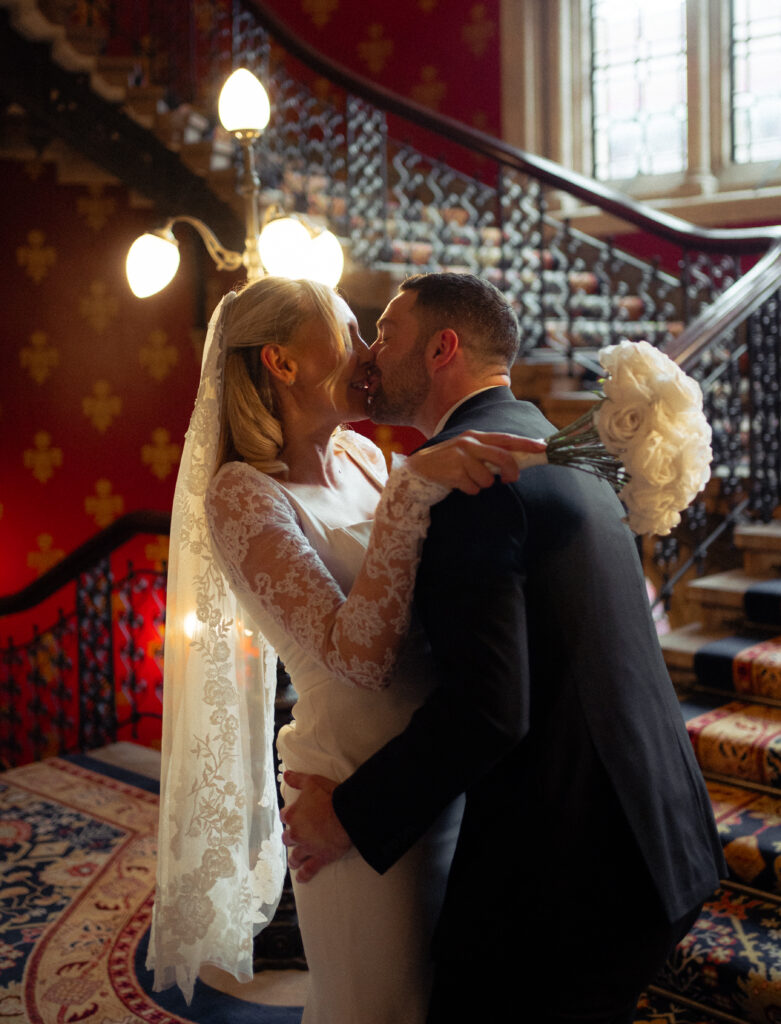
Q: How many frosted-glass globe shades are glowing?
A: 4